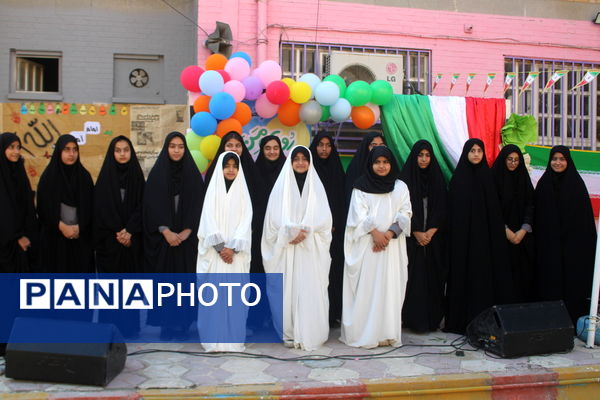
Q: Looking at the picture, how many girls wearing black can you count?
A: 12